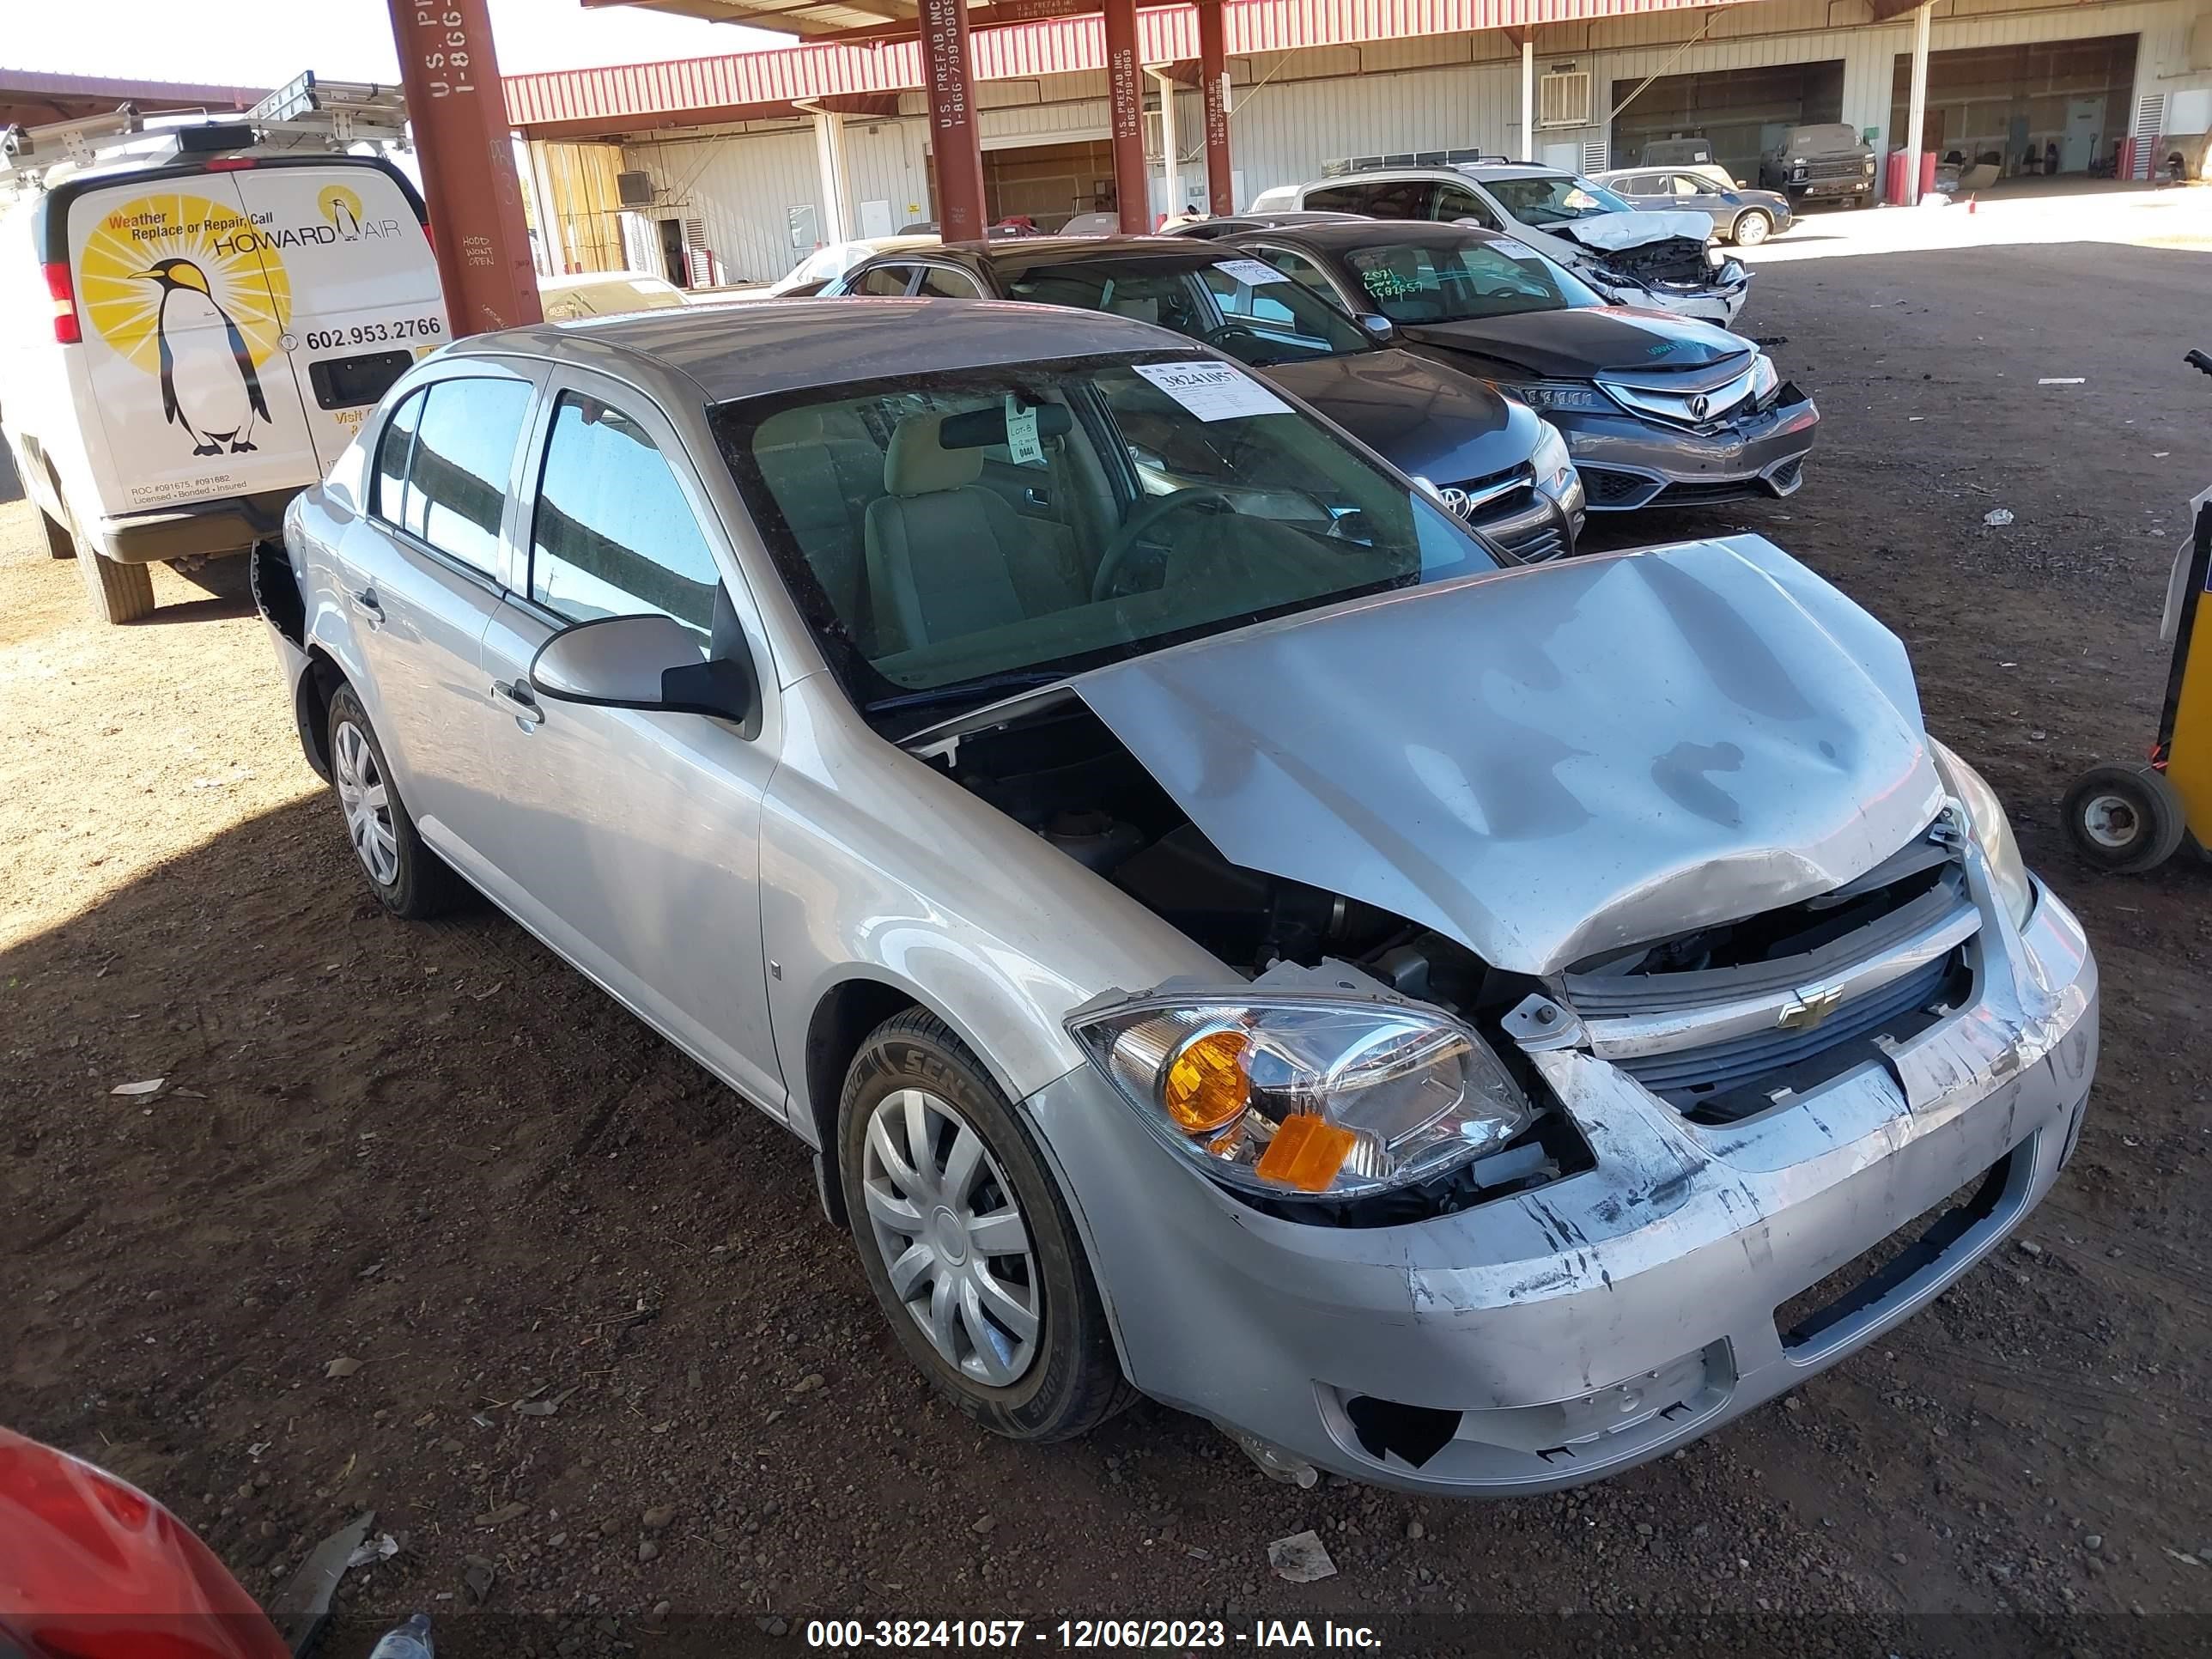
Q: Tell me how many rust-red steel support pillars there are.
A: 4